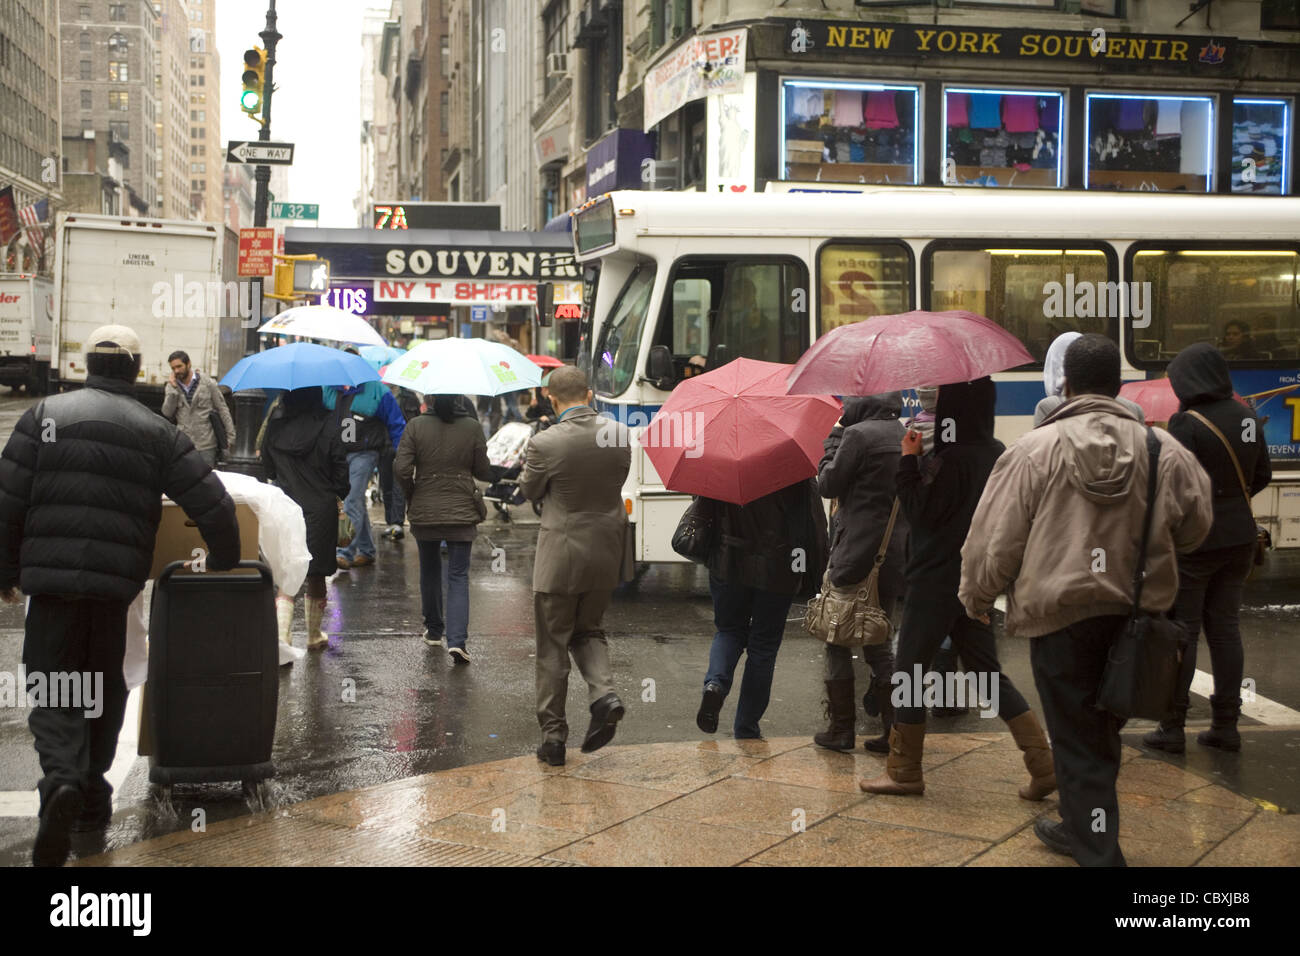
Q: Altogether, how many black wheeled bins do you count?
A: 1